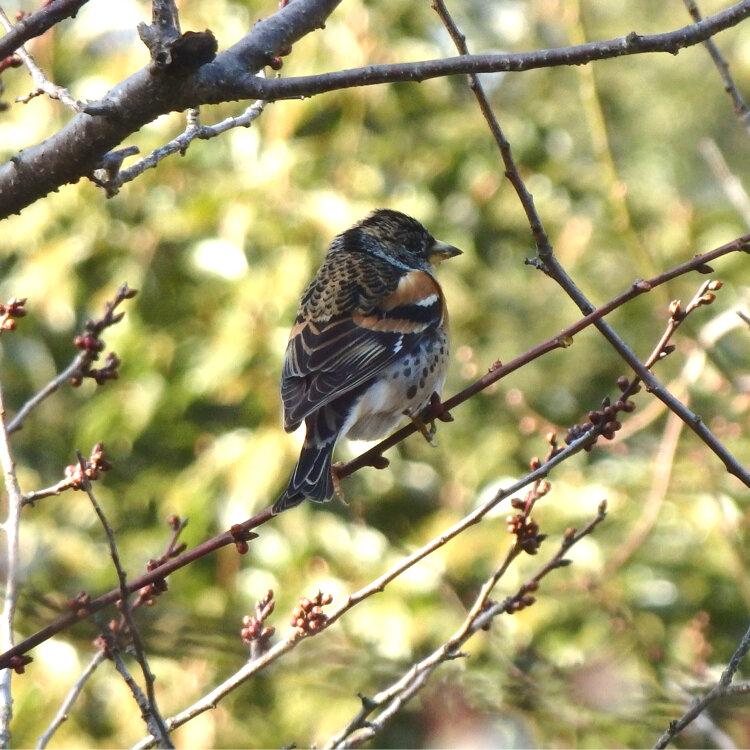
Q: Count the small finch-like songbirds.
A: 1